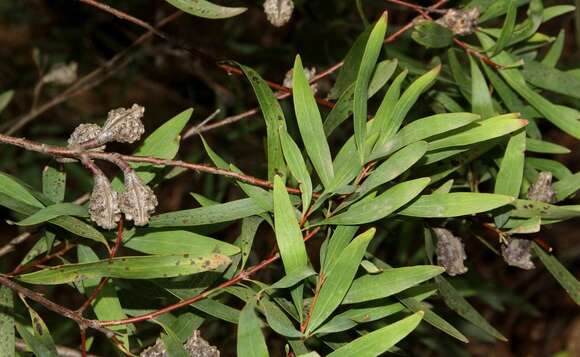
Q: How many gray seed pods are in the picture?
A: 13